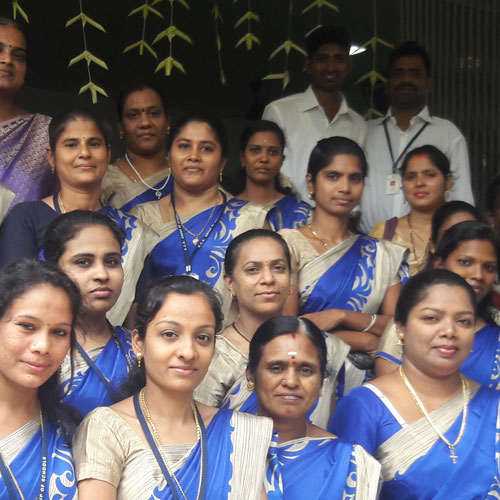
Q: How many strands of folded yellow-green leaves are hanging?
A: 9